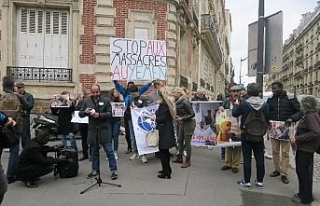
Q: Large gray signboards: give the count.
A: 2